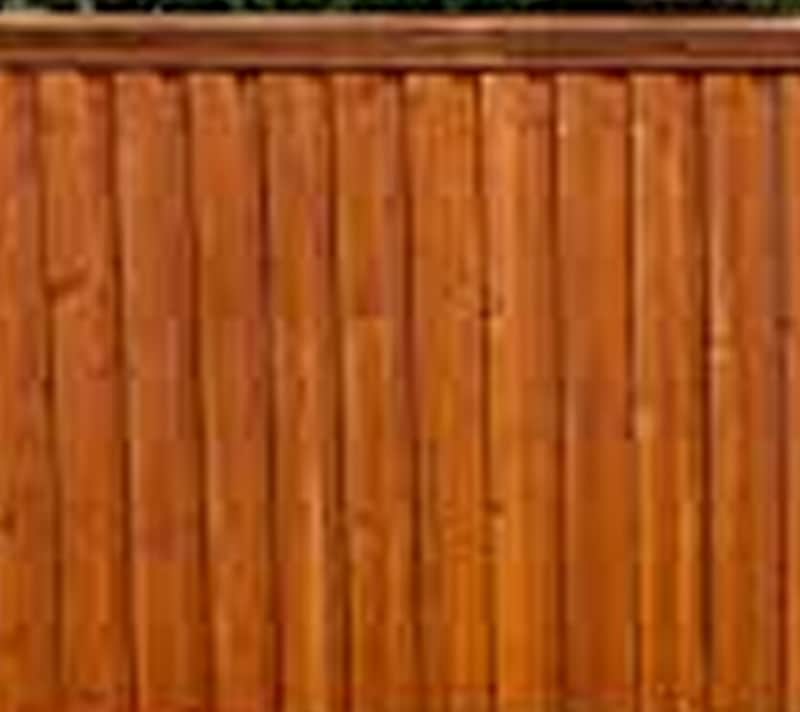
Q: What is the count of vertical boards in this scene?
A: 12